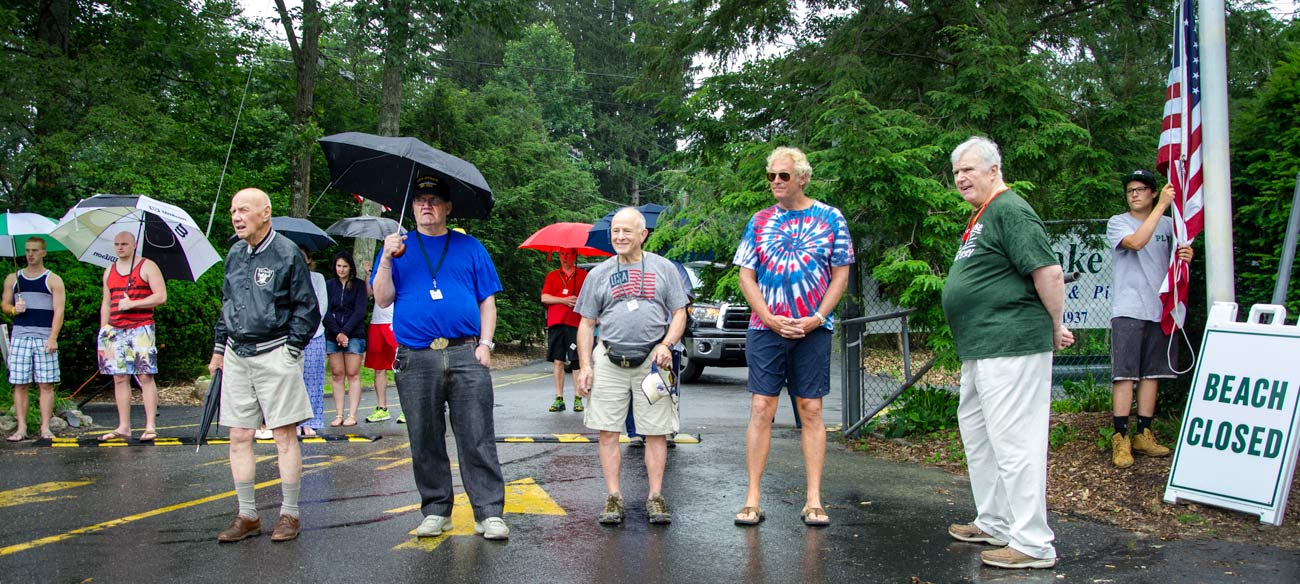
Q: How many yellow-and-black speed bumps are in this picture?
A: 2